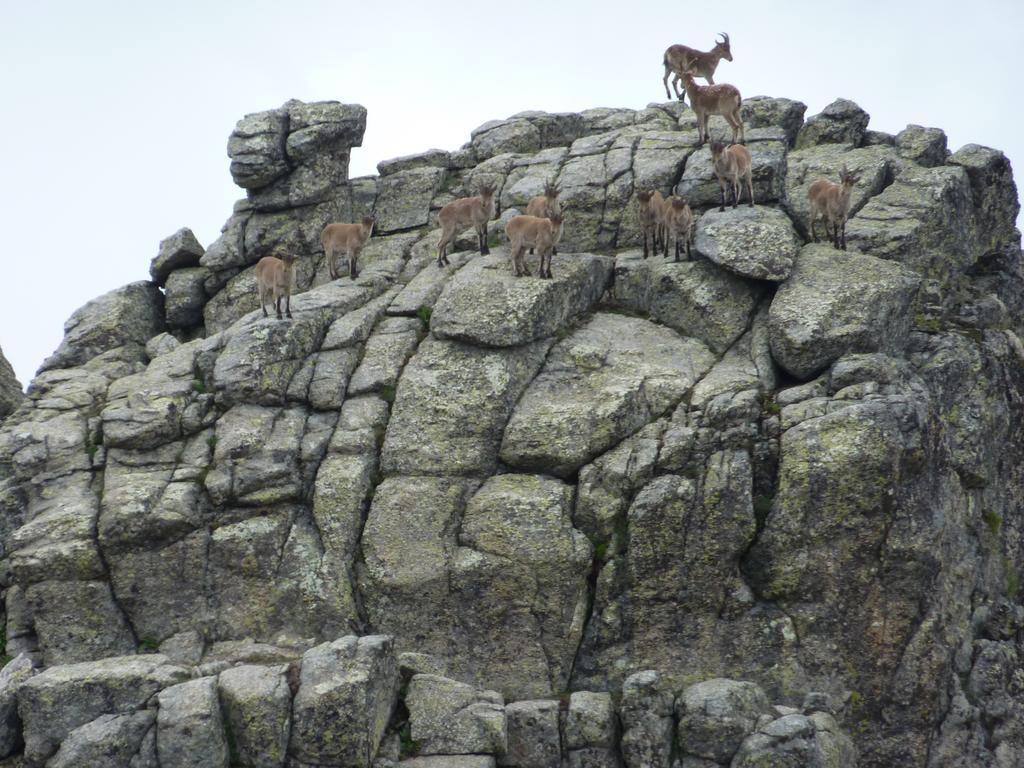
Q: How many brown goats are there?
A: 11